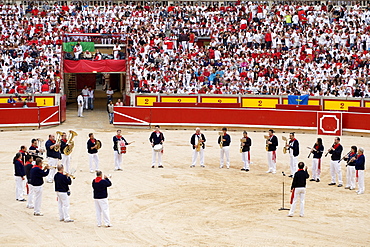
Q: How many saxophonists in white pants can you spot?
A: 5